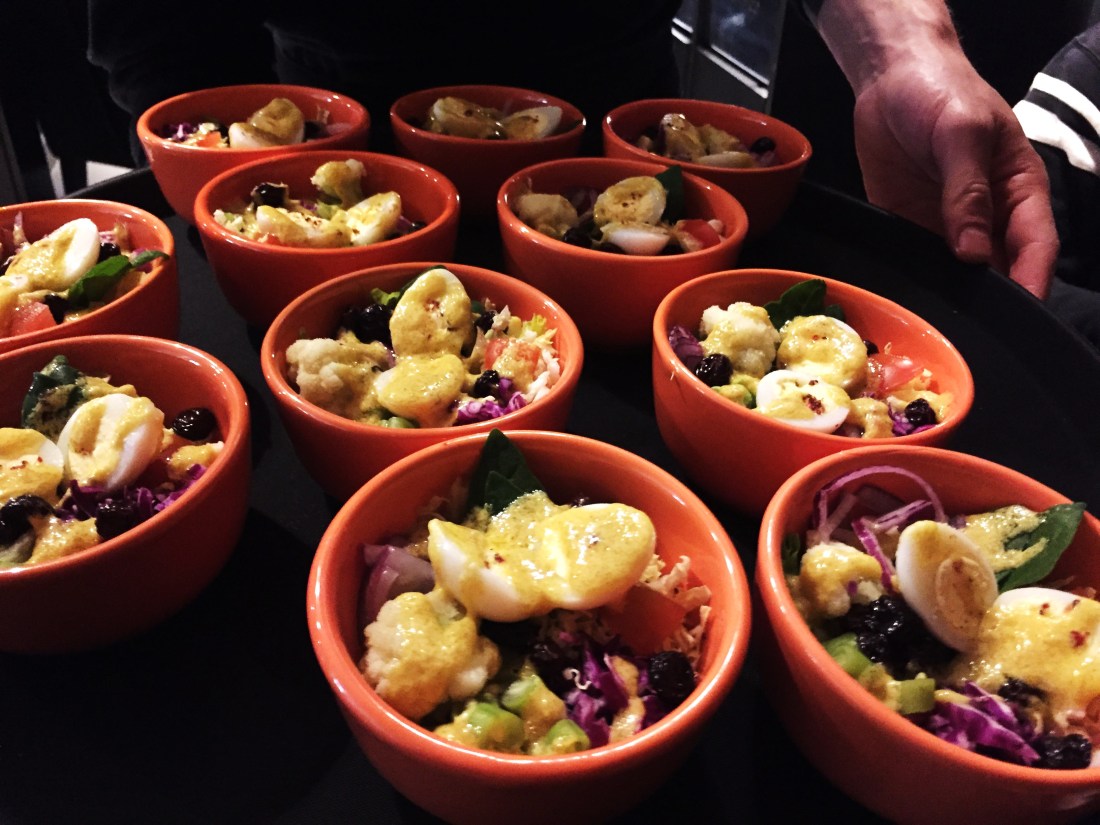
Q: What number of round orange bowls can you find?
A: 11